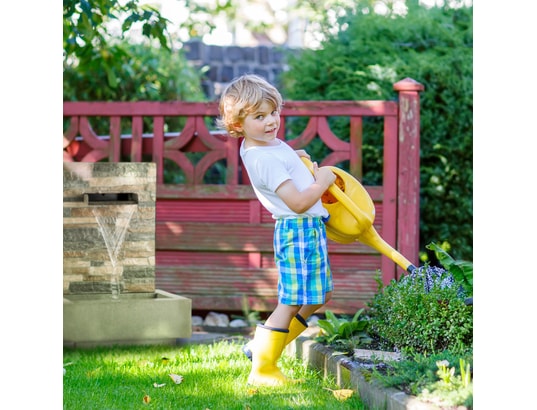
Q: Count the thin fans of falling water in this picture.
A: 1